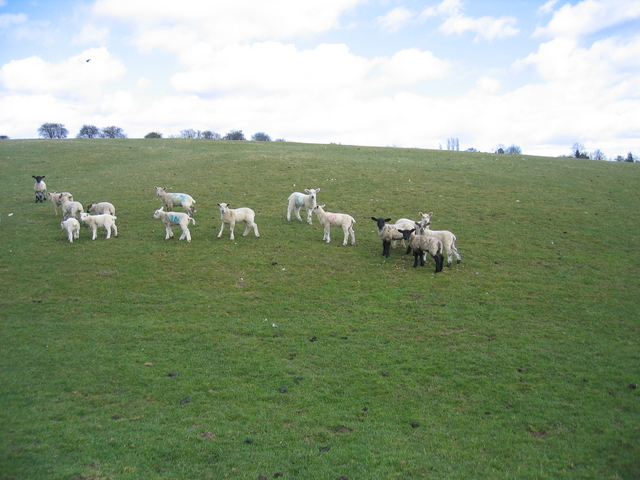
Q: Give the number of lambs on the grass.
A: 15